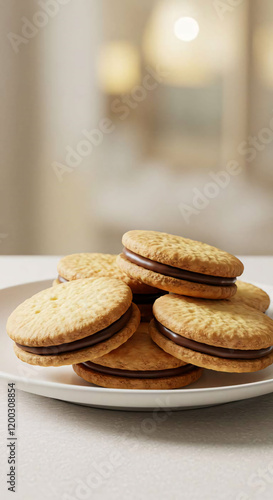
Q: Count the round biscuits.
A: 6